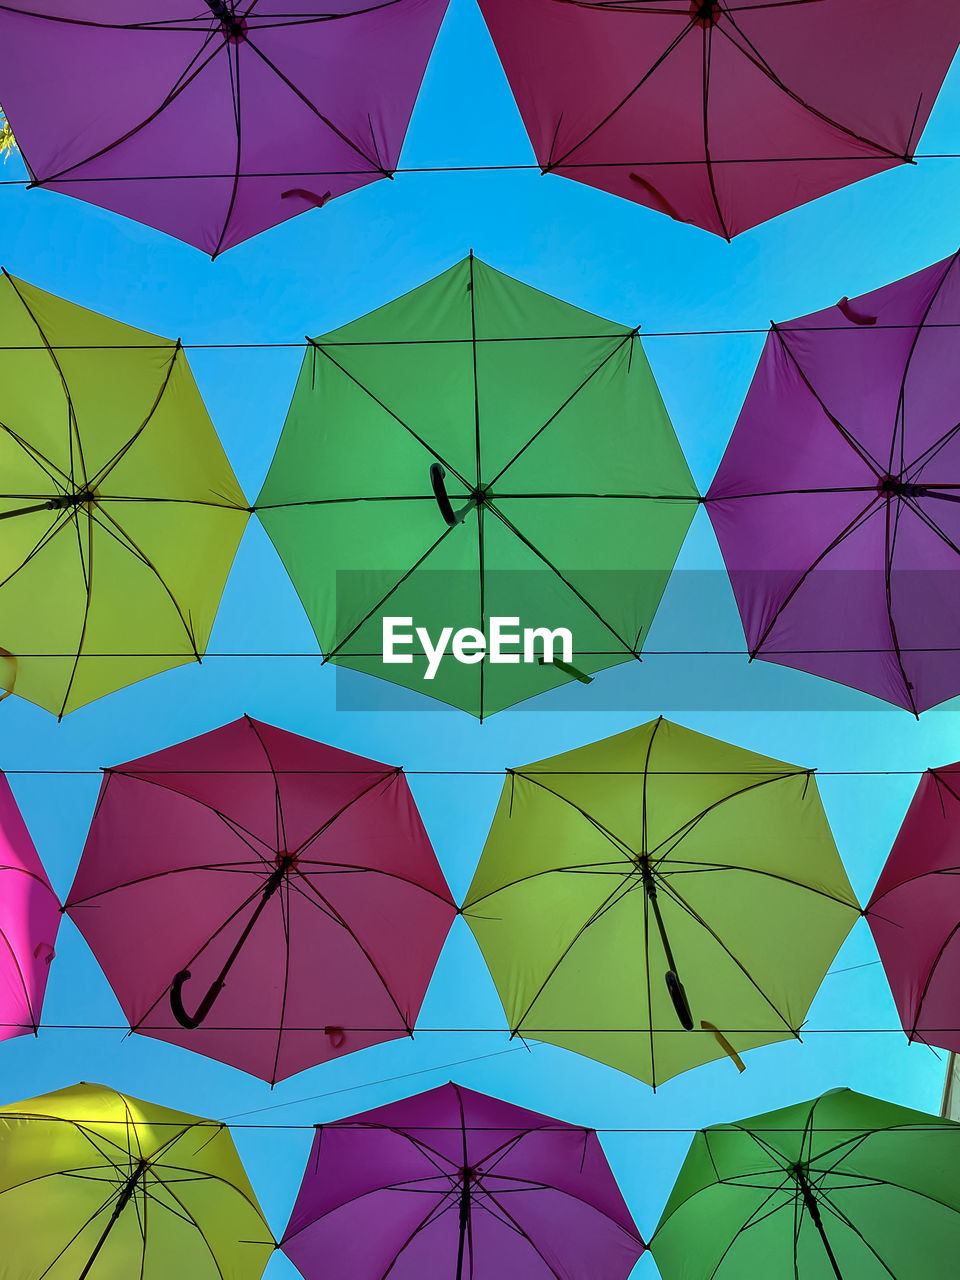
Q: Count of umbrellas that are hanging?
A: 12